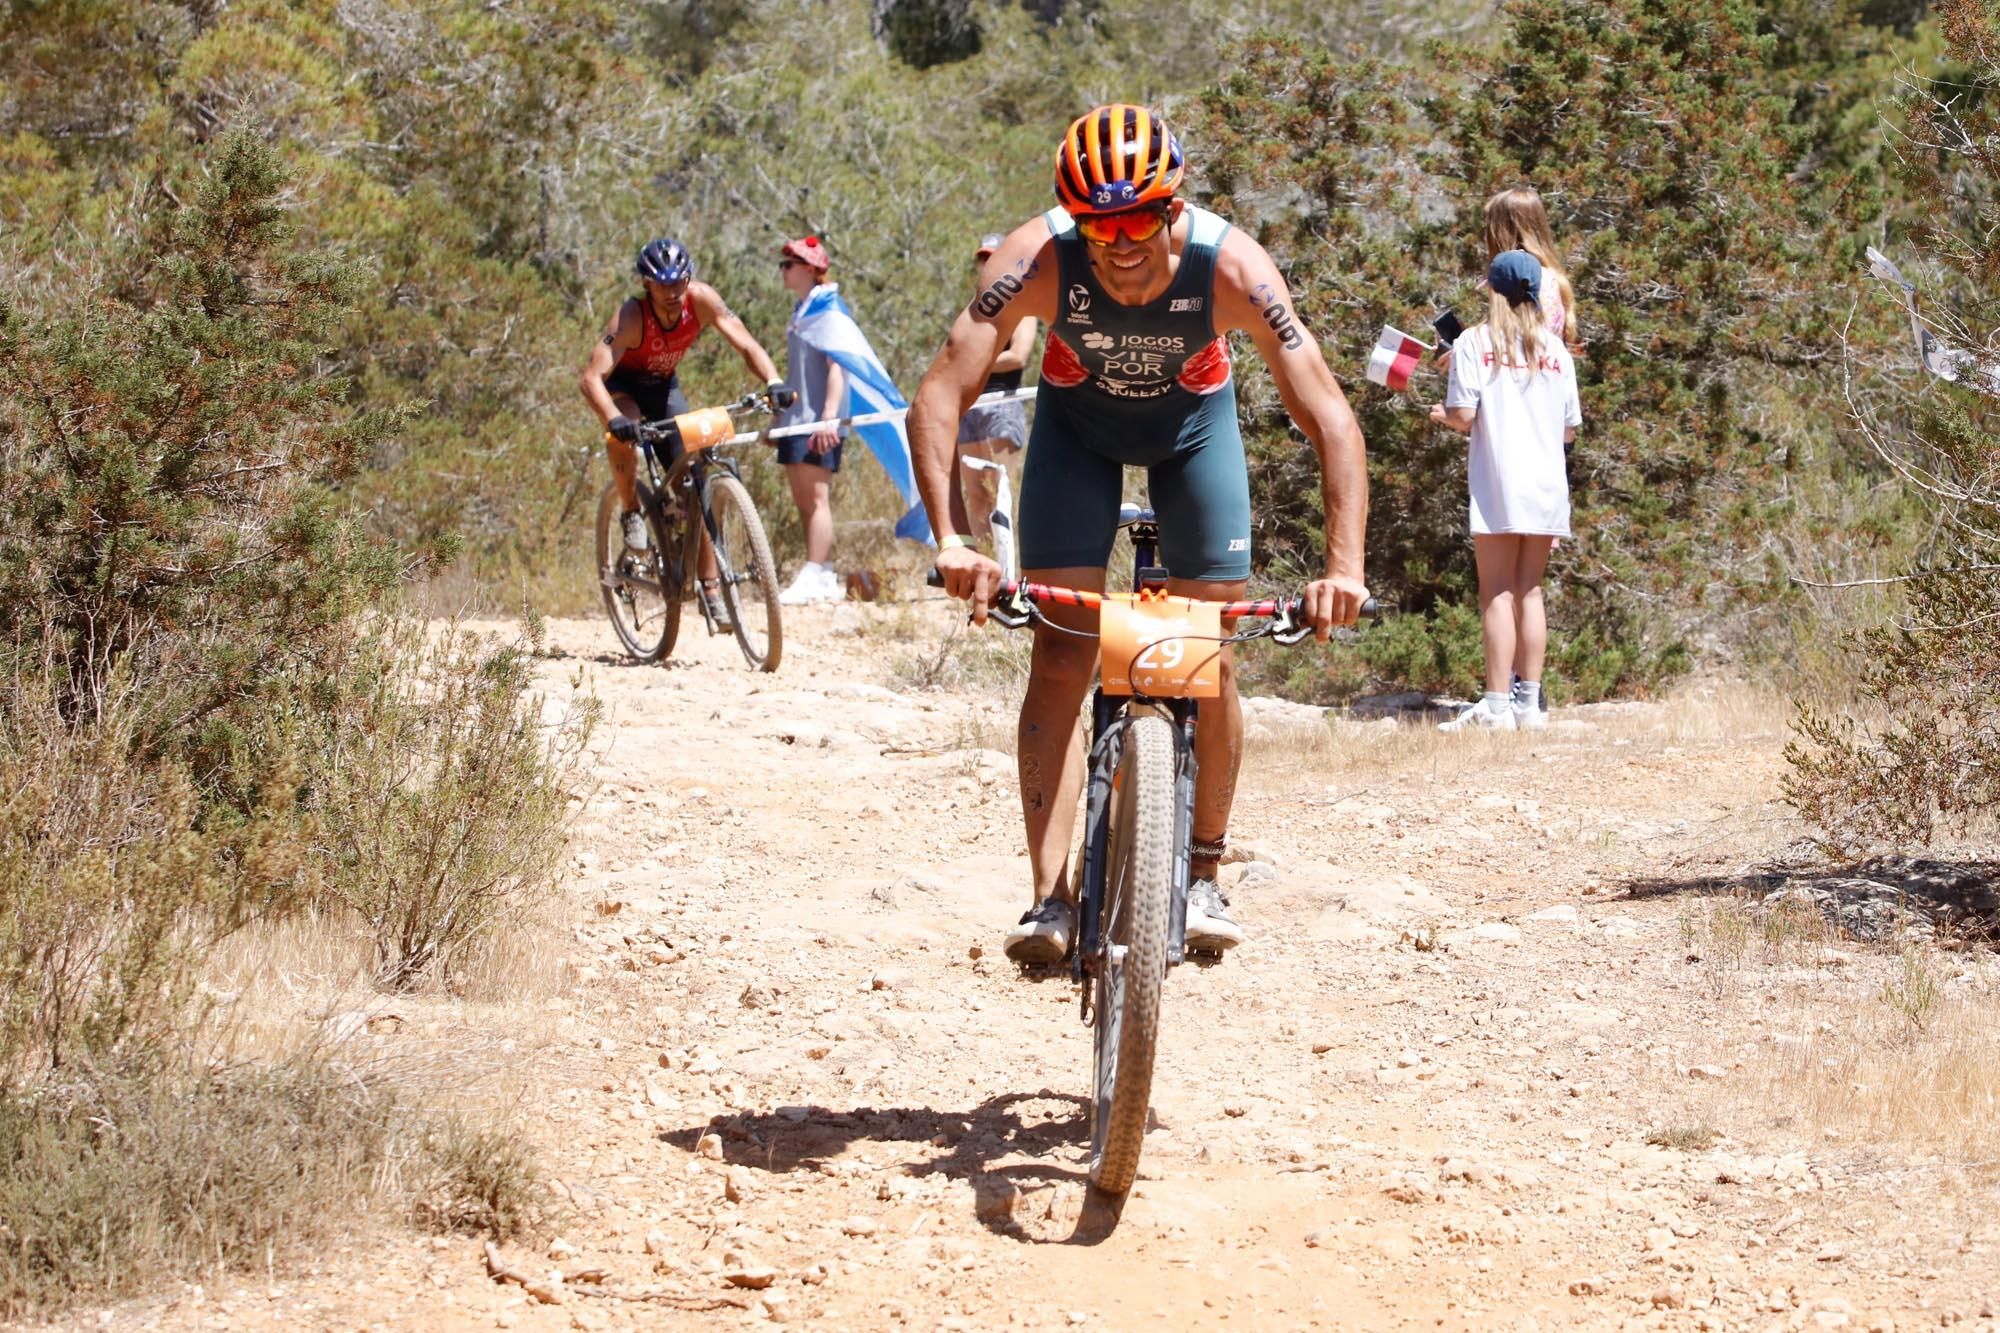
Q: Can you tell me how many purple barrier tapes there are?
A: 0